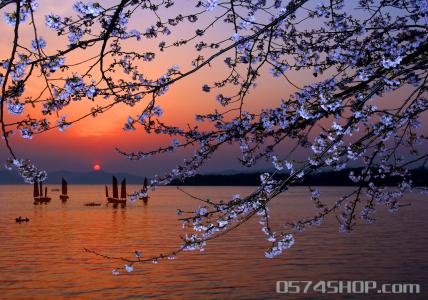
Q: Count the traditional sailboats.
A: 4